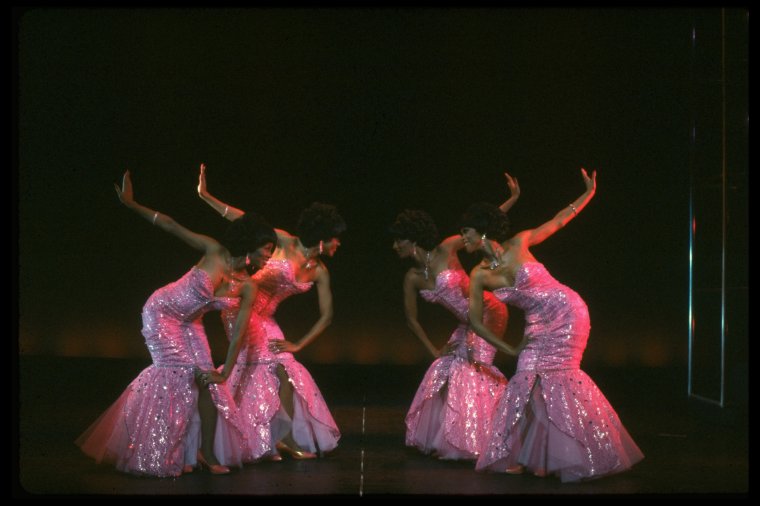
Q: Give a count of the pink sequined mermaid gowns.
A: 4